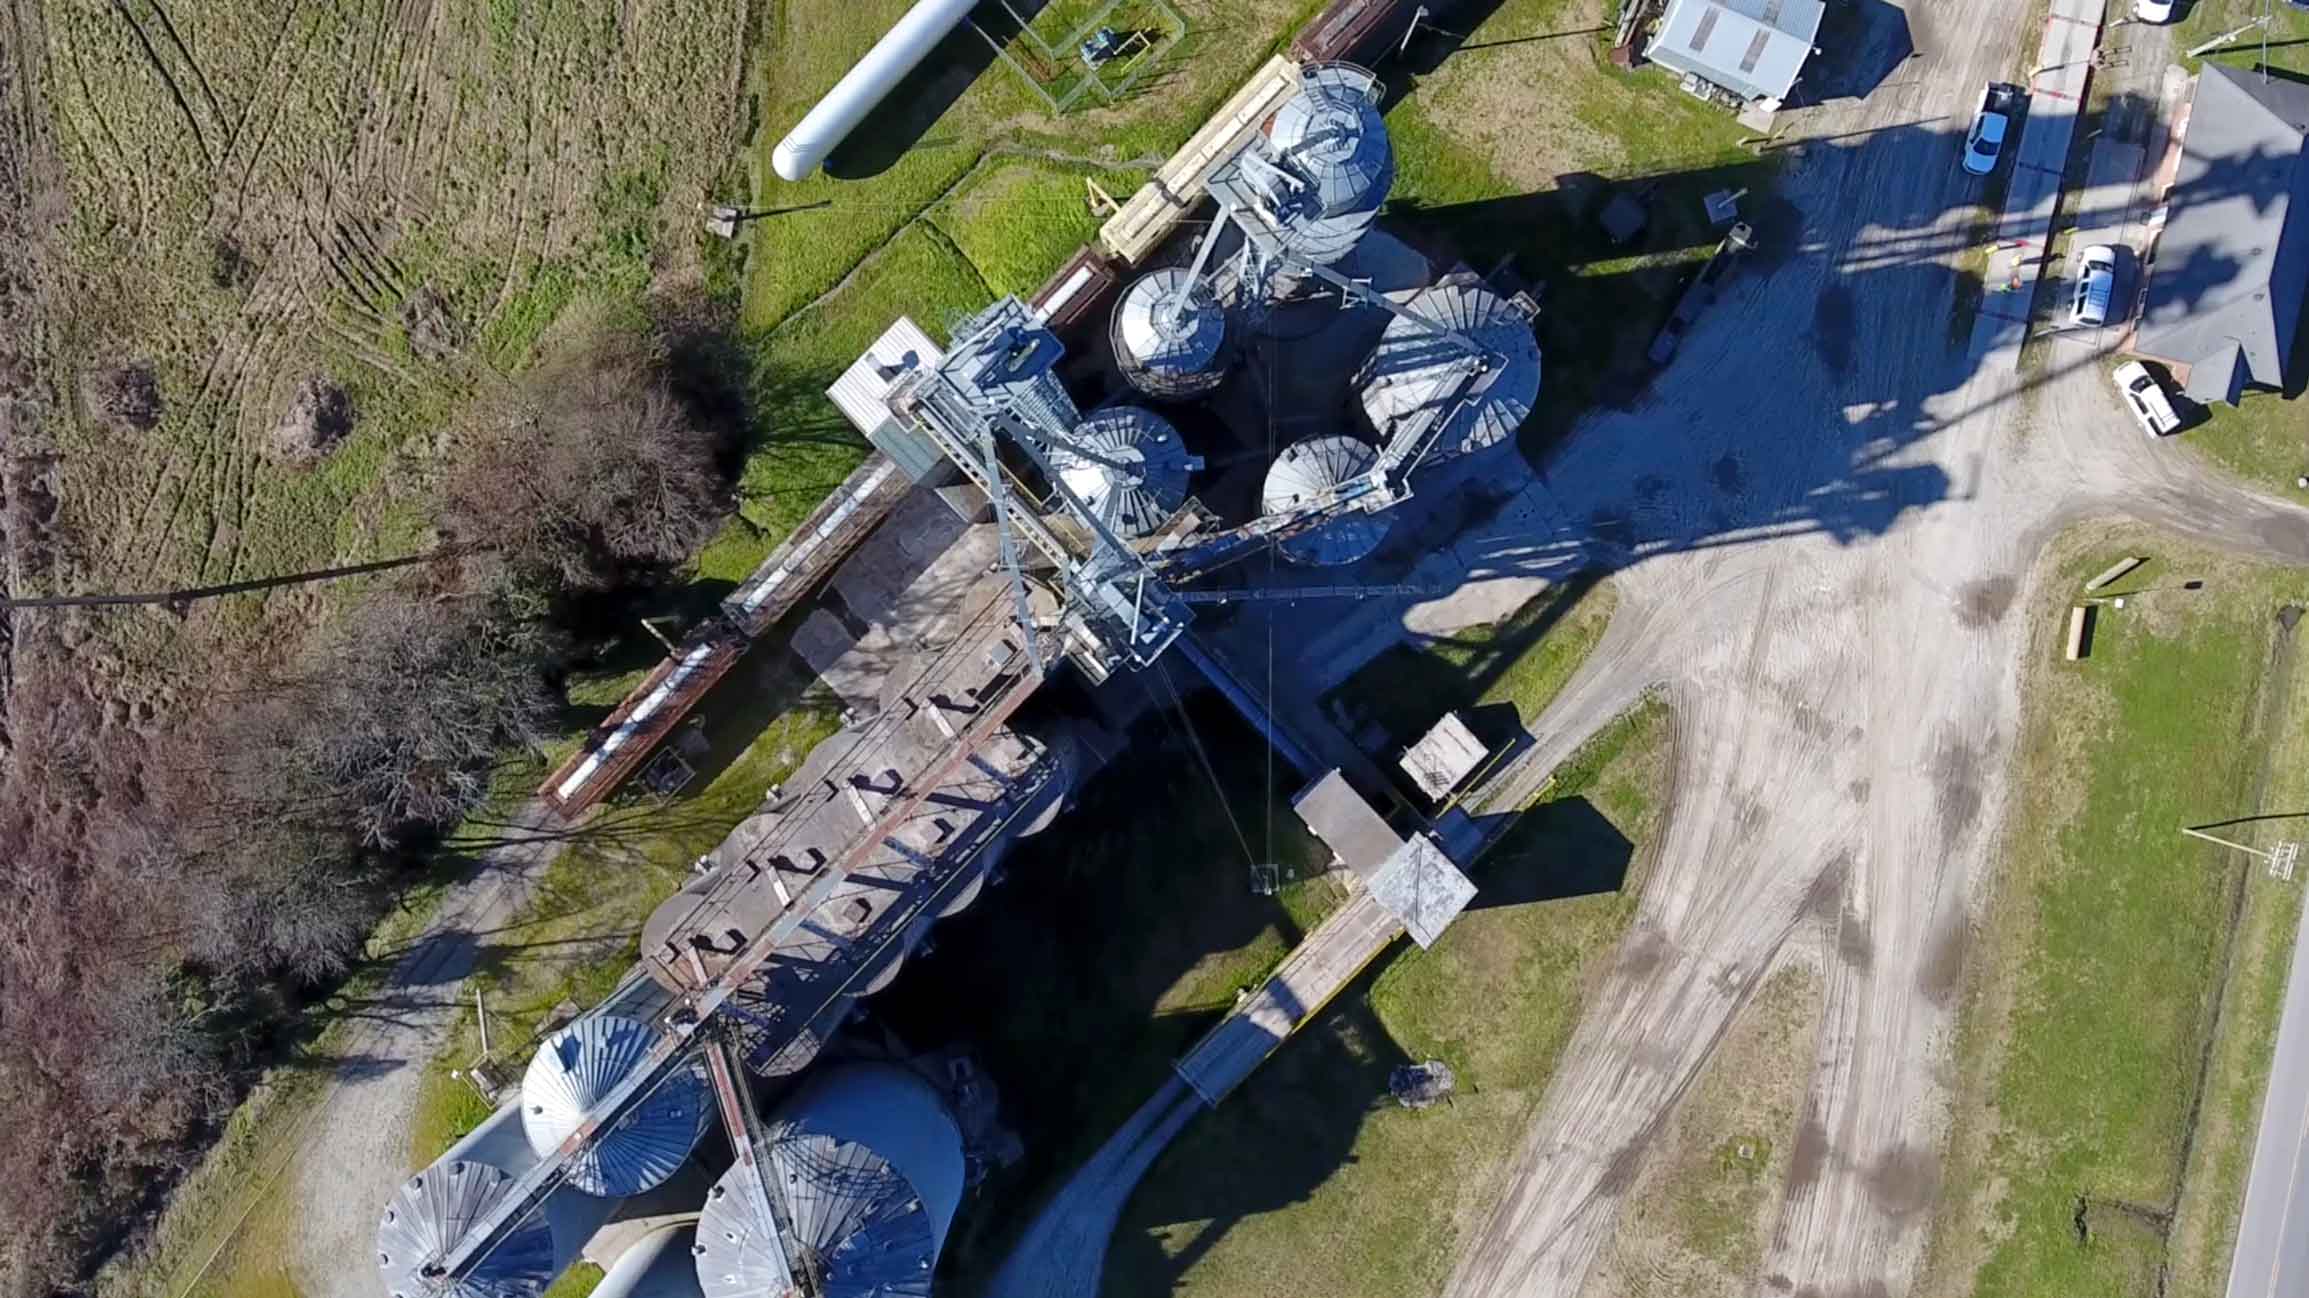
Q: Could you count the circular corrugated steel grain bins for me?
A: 8